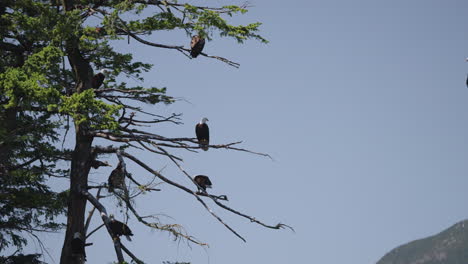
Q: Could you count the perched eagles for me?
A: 7